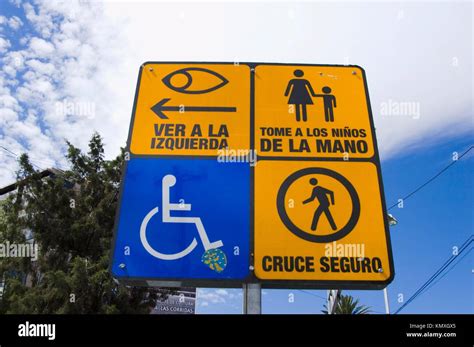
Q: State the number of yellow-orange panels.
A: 3